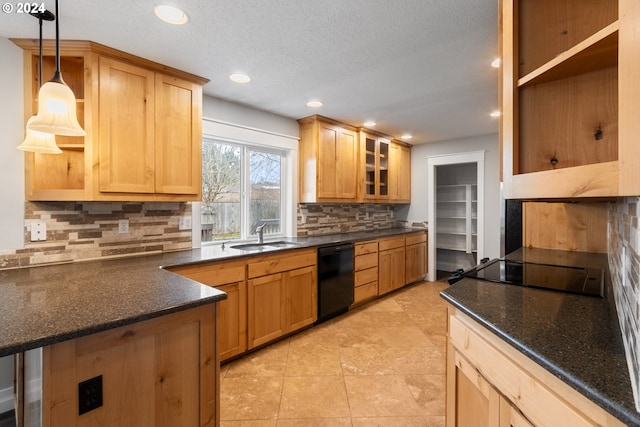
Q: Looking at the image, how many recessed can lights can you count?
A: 7